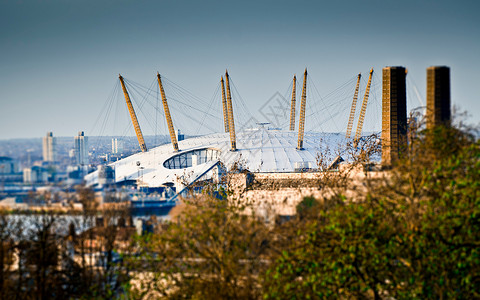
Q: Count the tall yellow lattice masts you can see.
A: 8